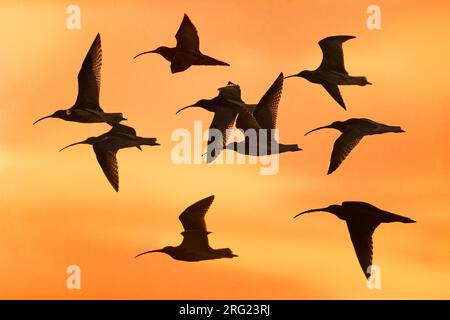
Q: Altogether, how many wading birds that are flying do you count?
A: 9